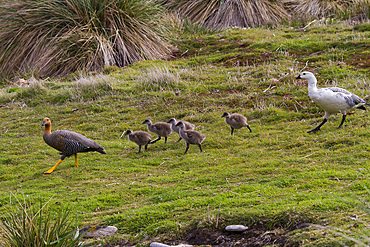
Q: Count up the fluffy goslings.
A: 5